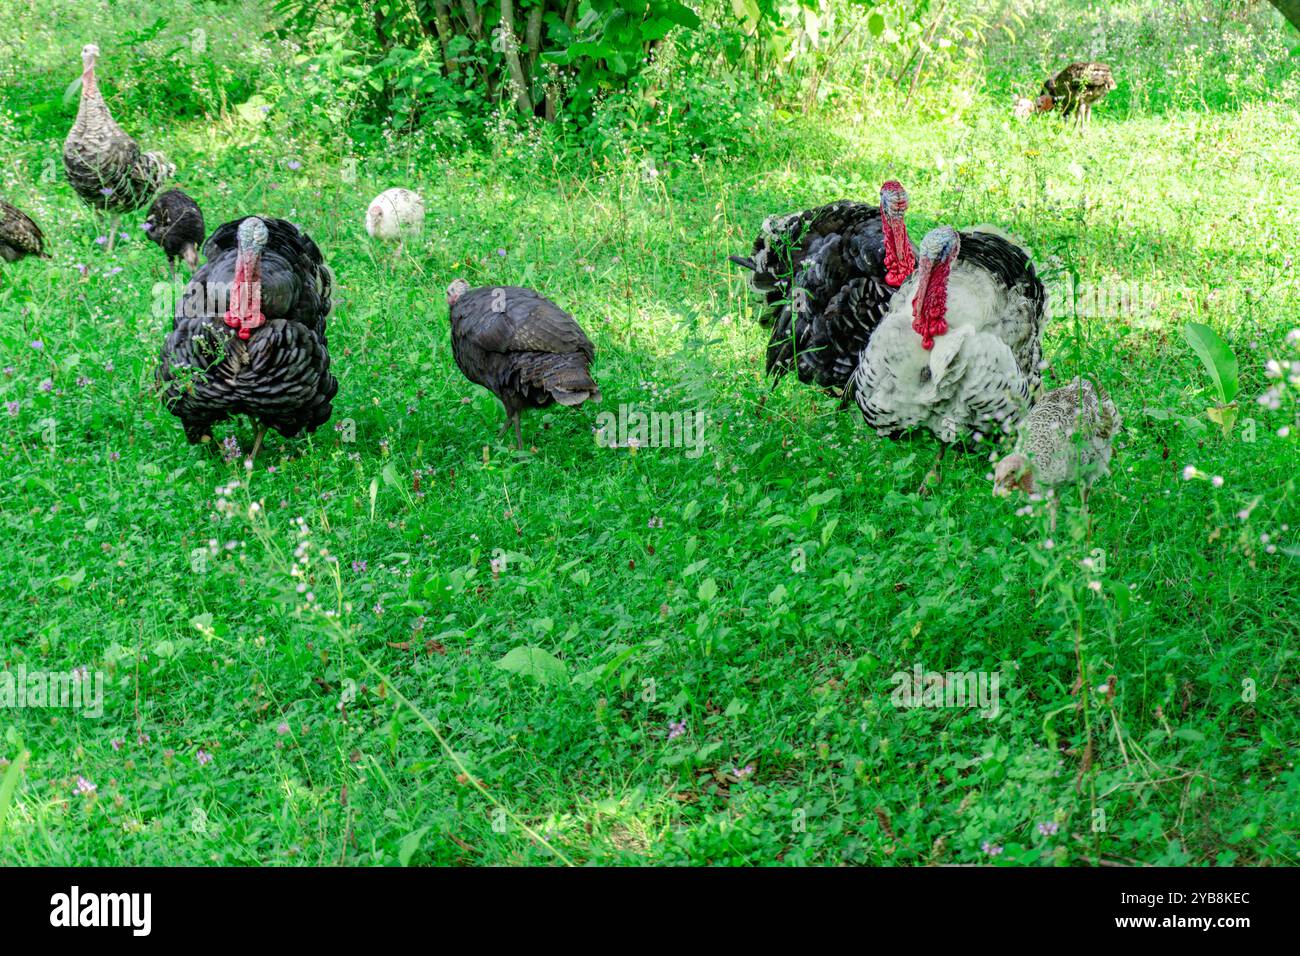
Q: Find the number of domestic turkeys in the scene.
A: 10